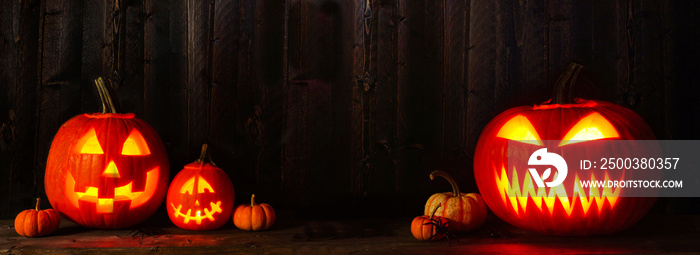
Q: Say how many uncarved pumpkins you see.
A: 4